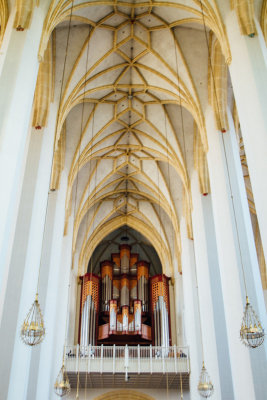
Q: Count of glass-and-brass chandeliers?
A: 4